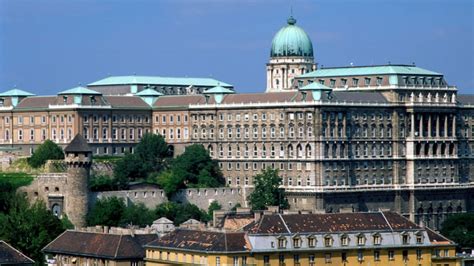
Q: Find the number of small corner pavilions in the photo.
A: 5